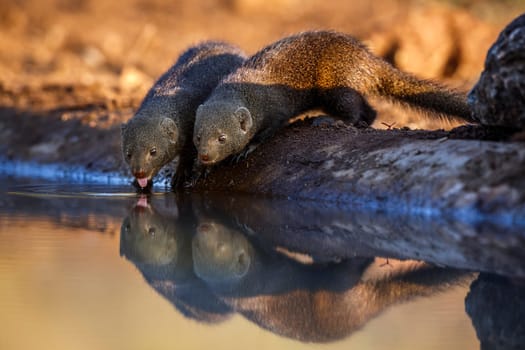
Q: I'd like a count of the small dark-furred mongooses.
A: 2